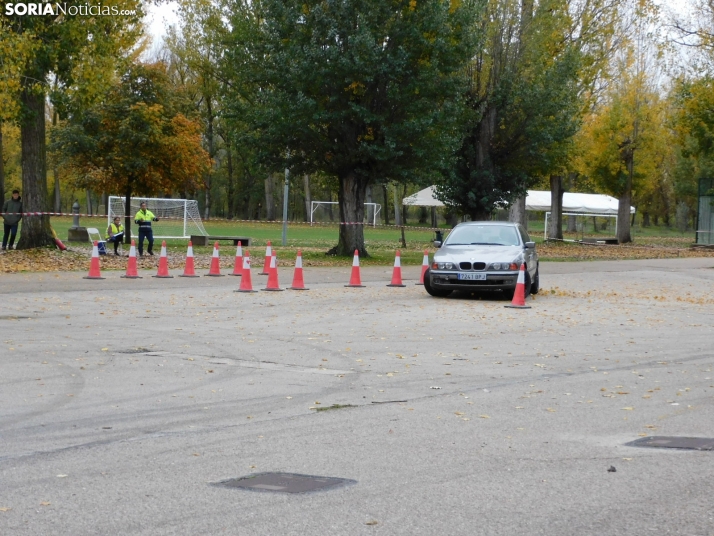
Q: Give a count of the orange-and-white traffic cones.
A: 14